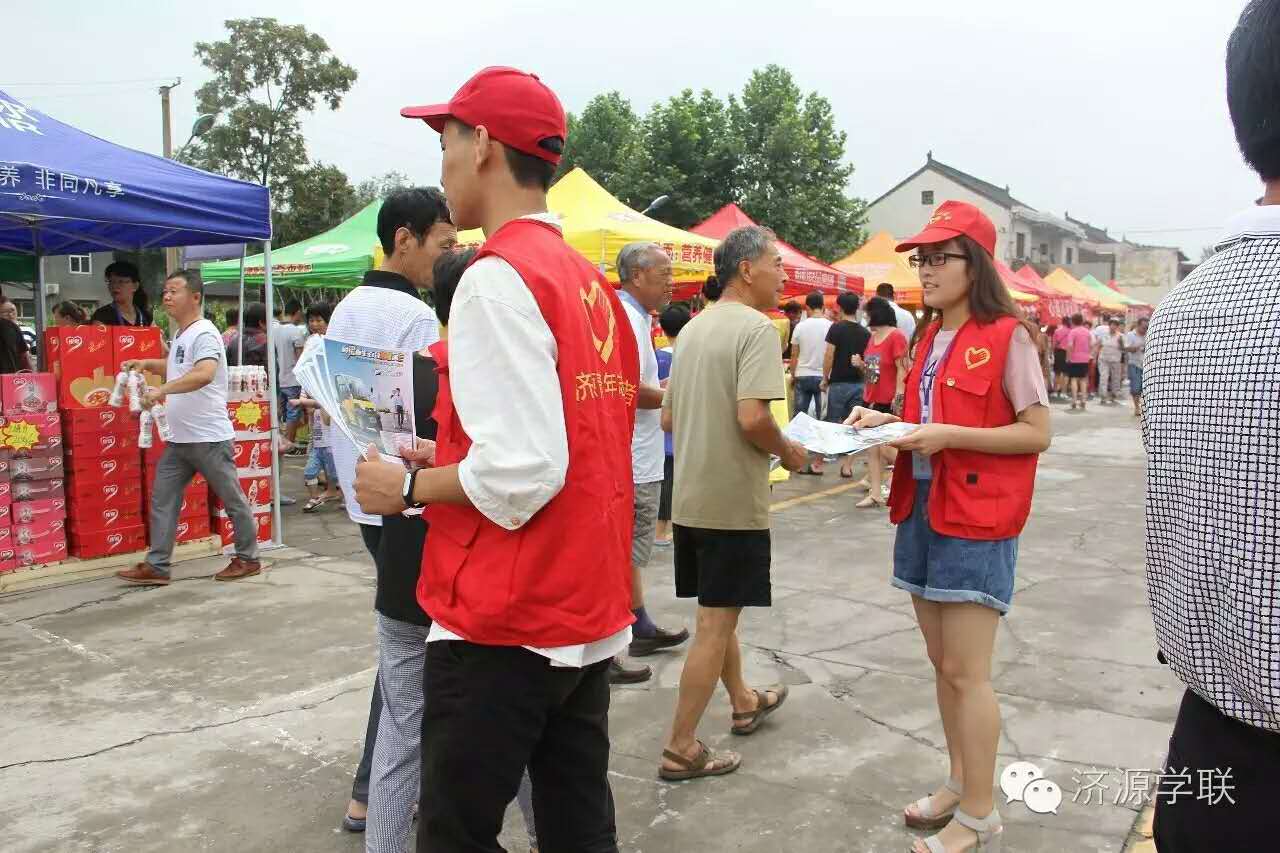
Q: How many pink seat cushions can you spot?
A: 0